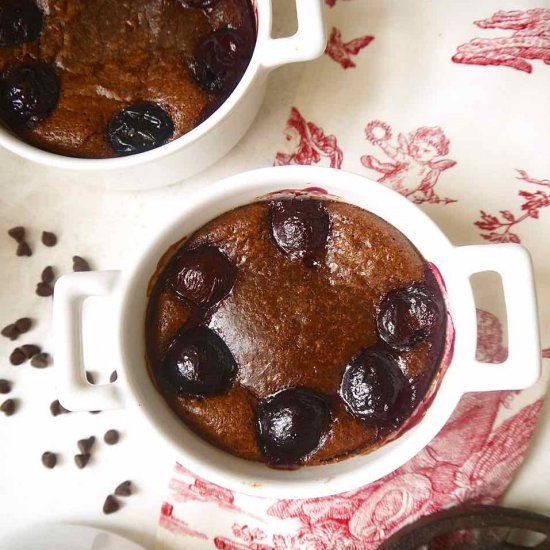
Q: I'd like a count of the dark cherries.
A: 11